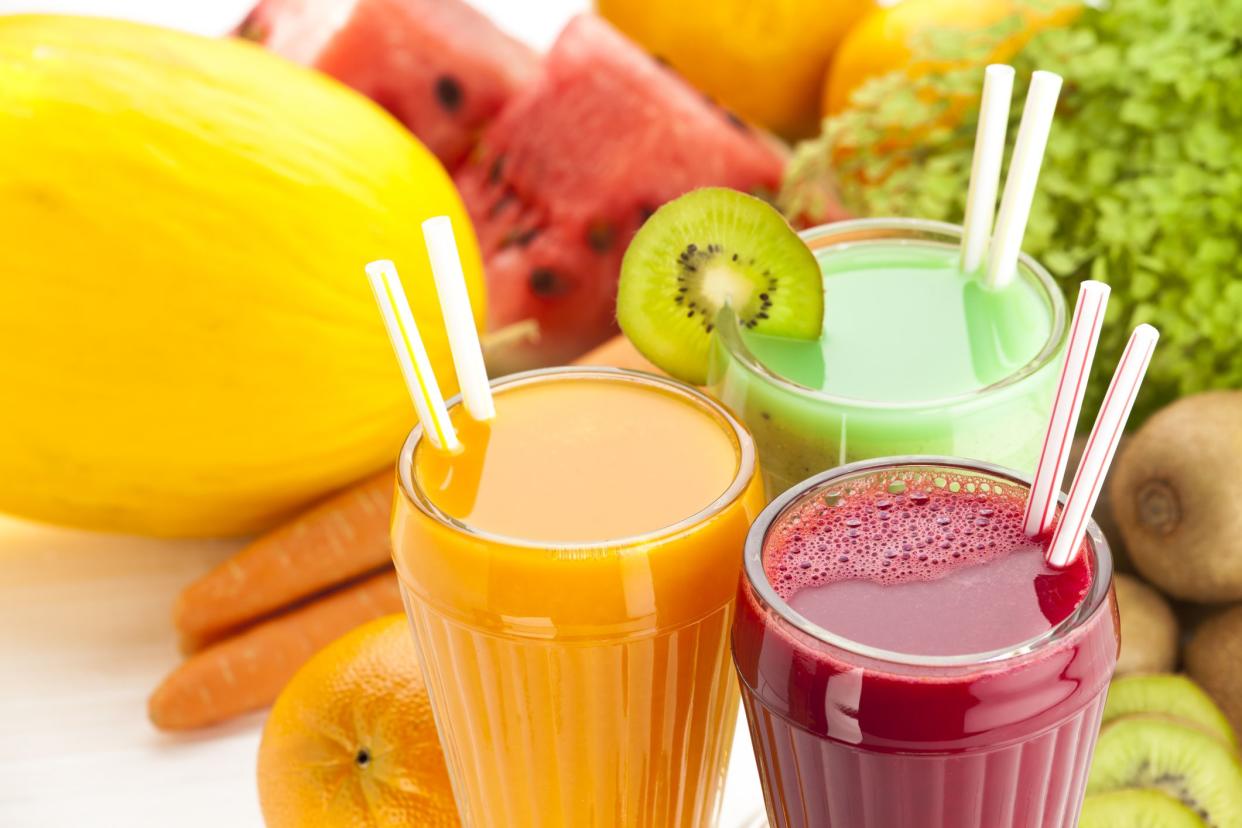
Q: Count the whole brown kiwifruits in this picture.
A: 3